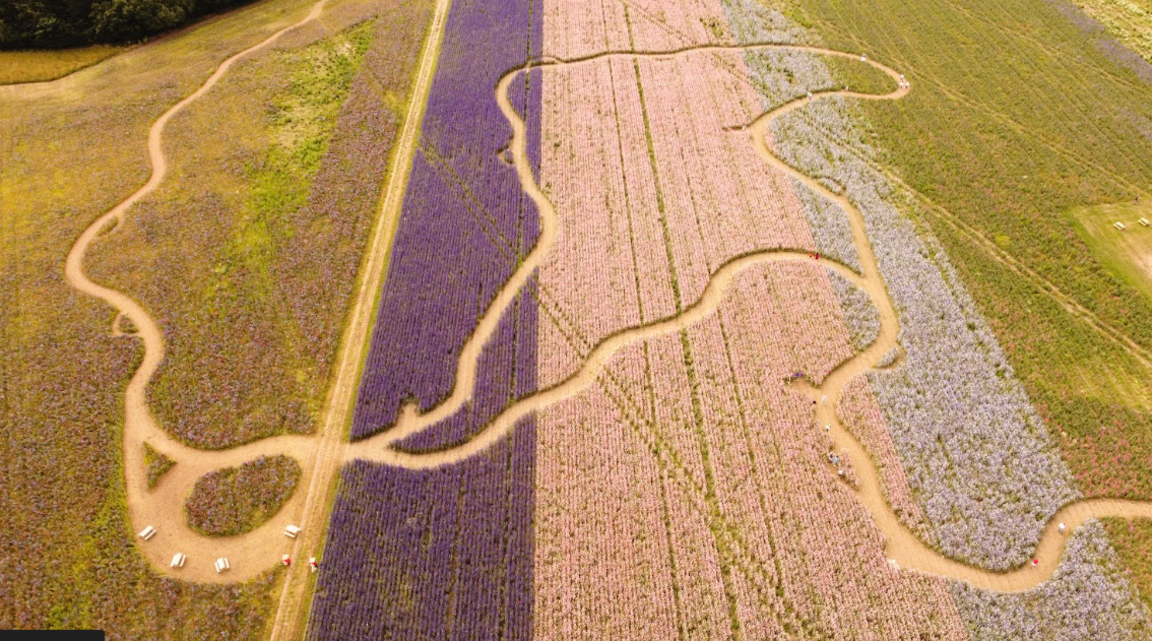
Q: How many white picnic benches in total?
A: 6